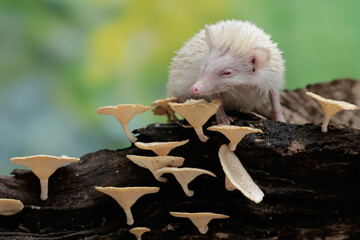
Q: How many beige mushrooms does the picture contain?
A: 14